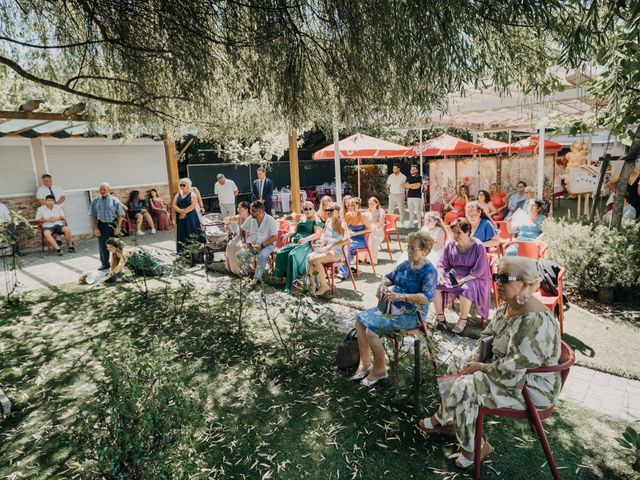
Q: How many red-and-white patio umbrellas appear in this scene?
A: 4